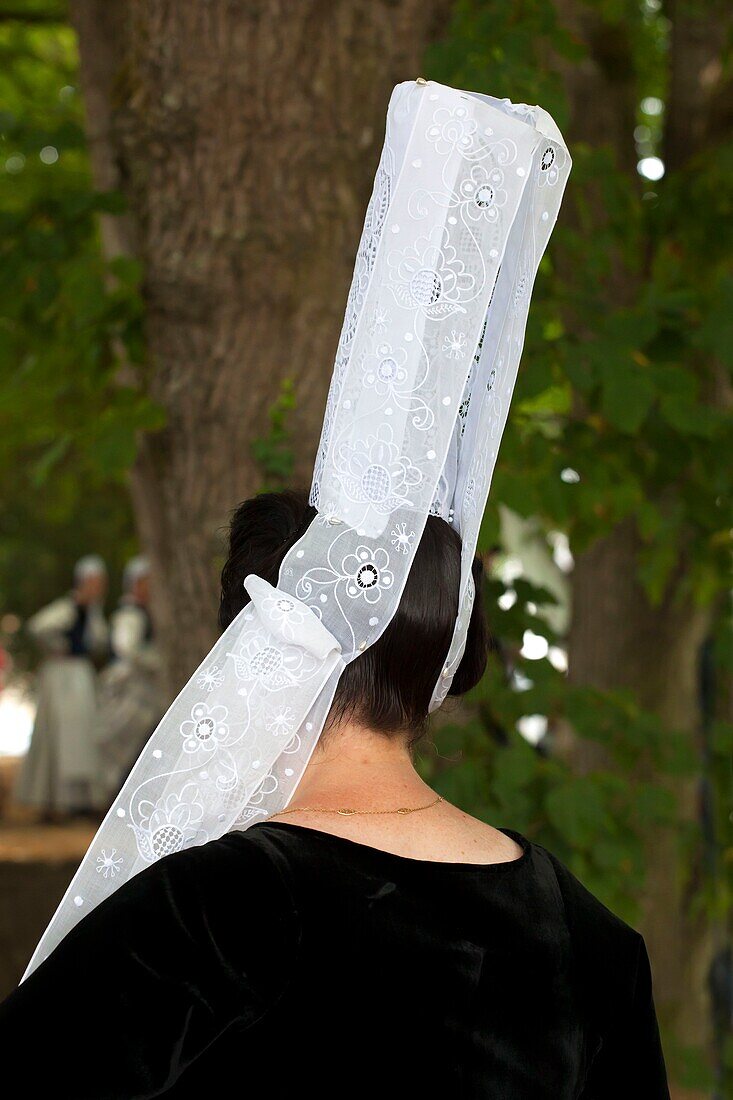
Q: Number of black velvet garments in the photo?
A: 1